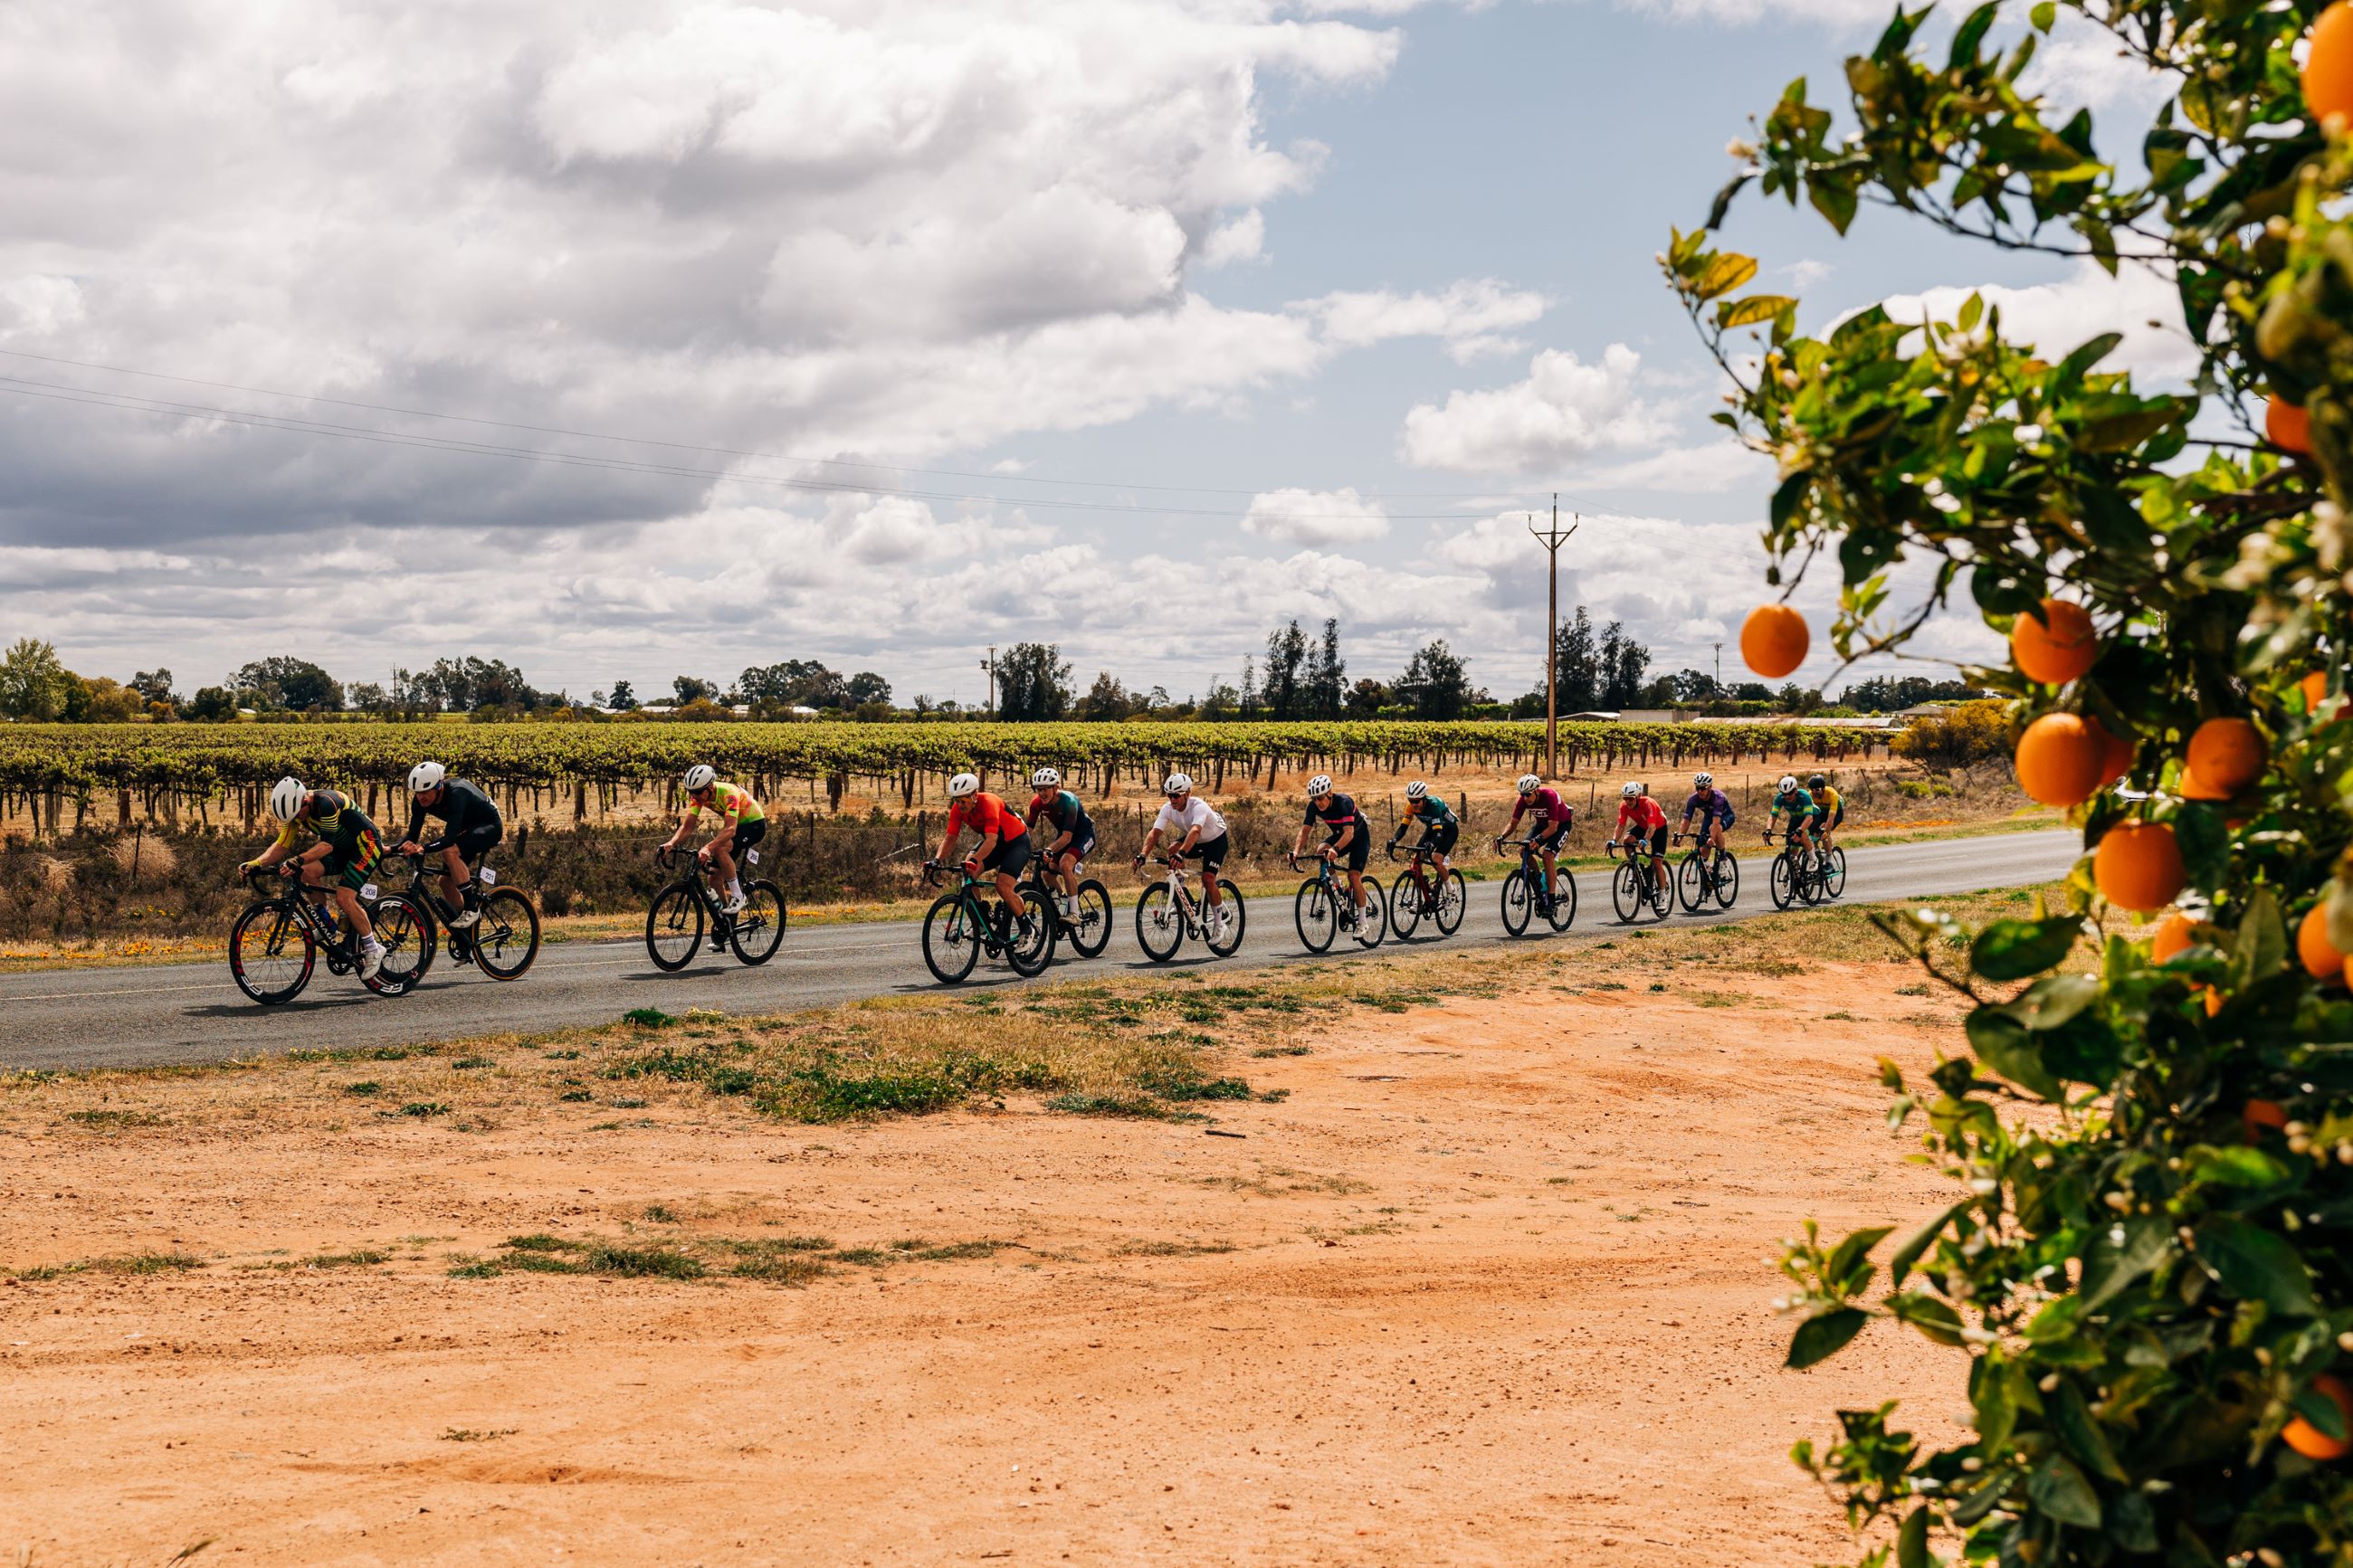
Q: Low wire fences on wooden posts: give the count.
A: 1